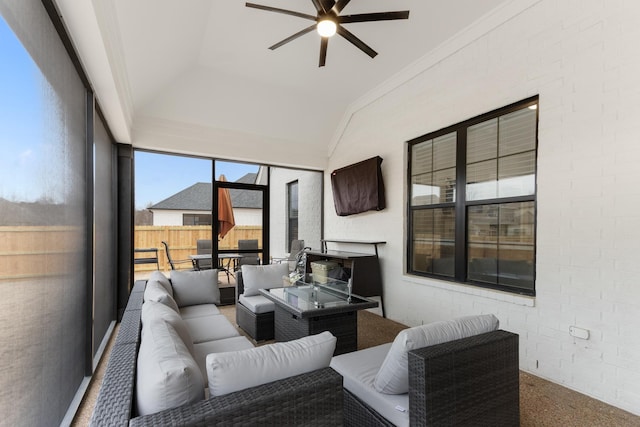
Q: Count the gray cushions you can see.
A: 13